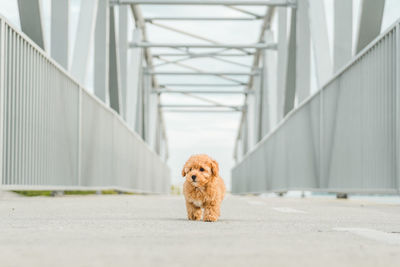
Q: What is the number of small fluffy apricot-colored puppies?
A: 1